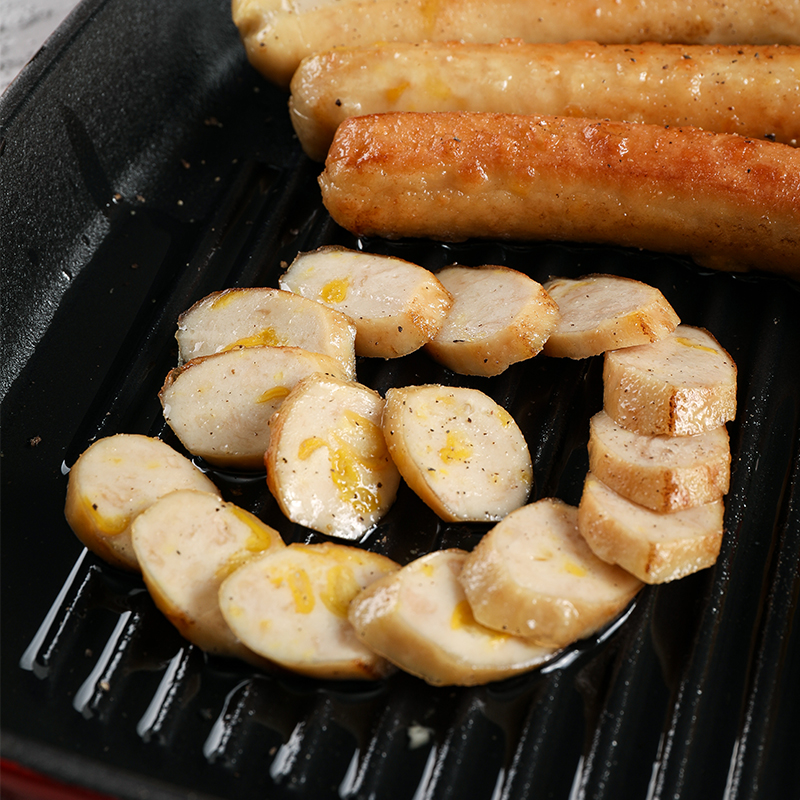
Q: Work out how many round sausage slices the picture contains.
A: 15